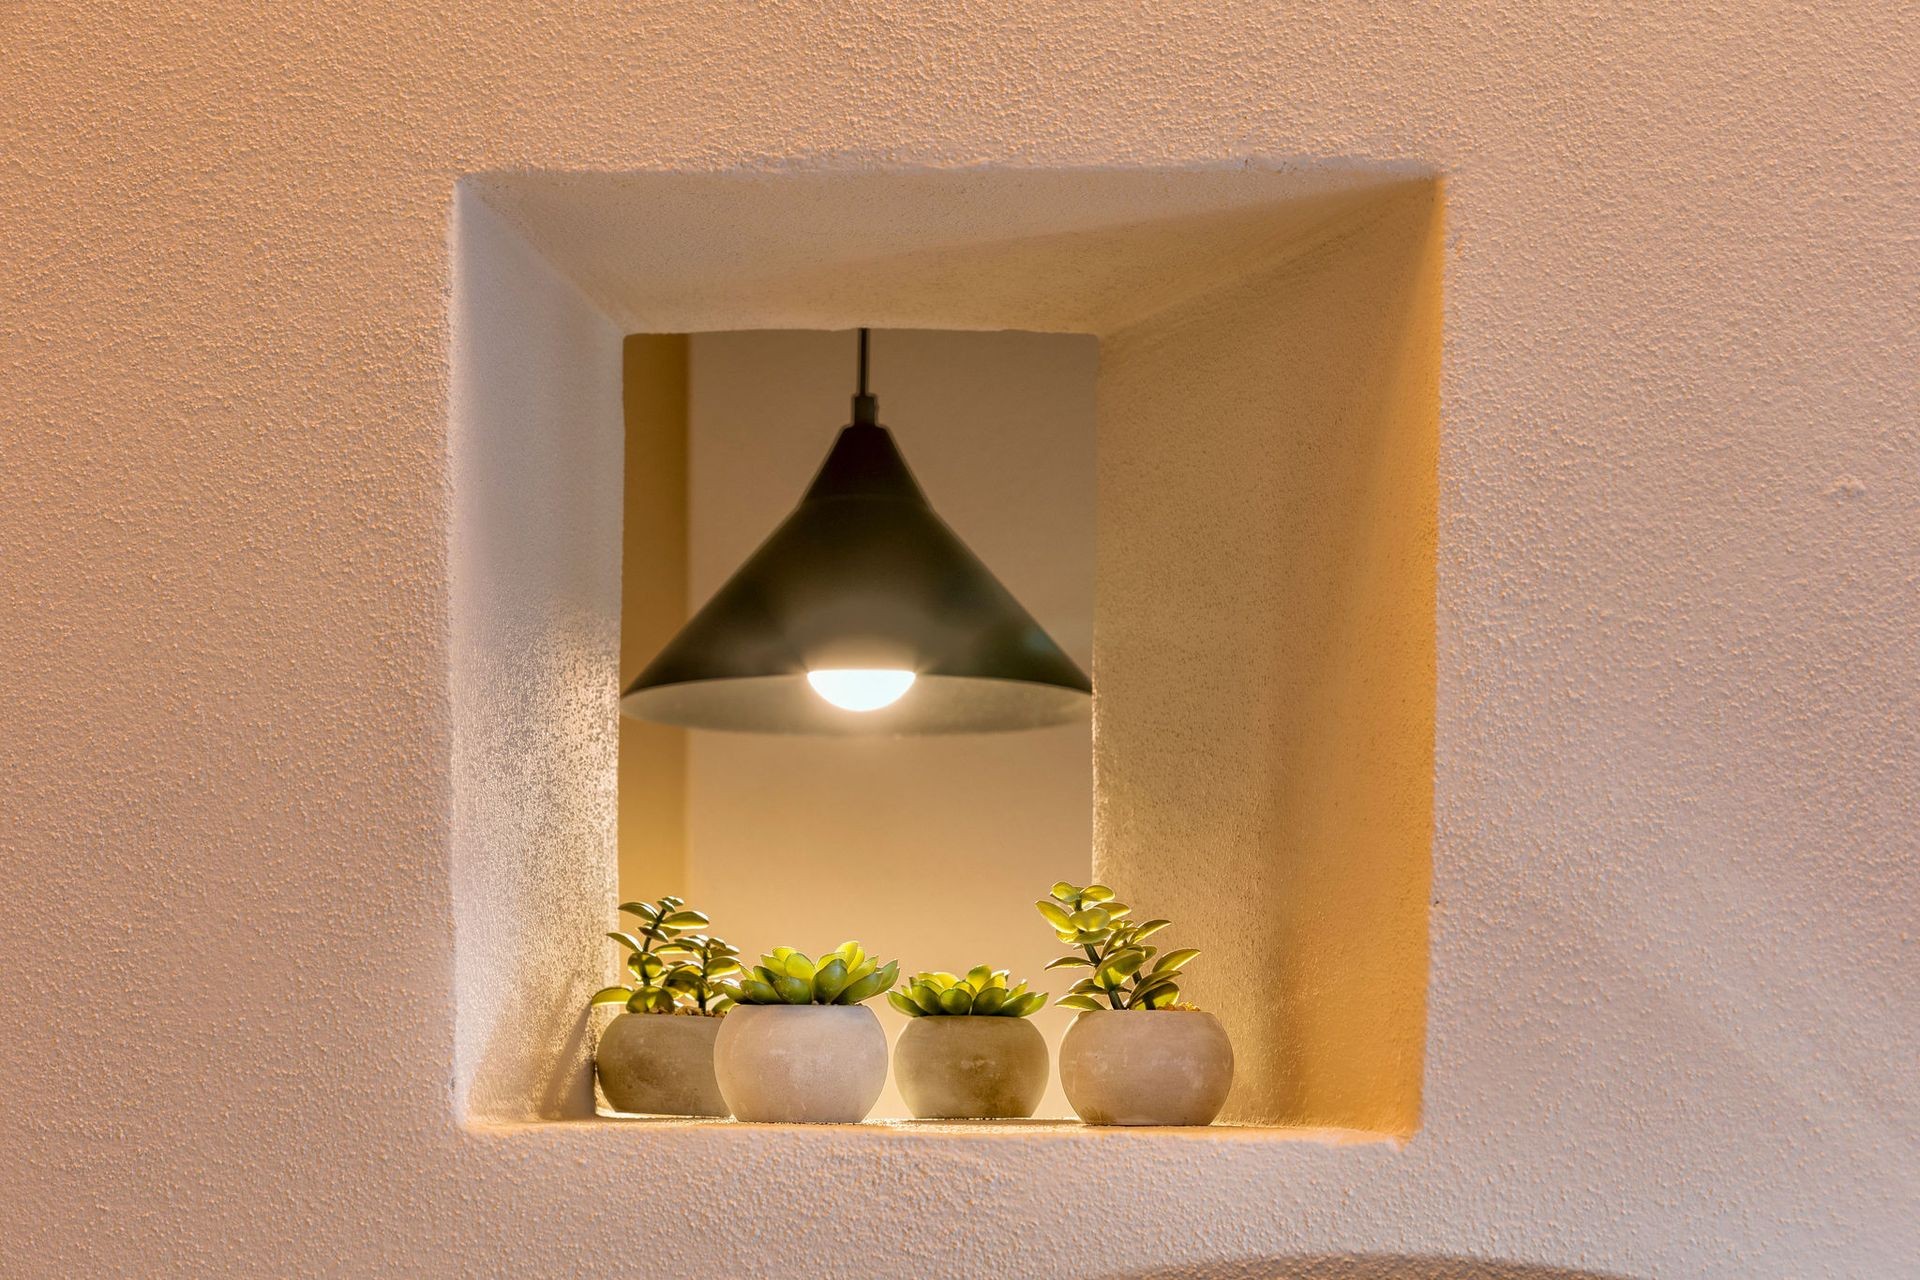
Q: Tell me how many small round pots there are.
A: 4